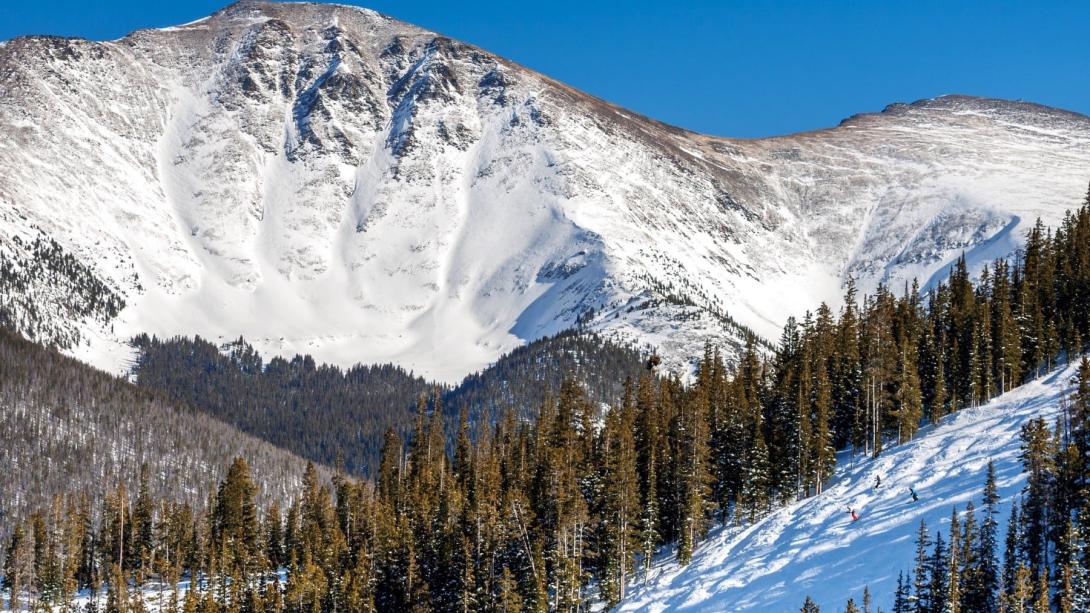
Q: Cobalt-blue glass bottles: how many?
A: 0